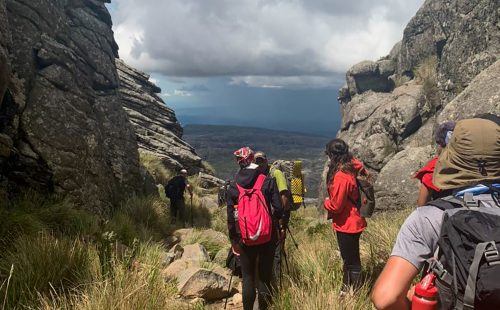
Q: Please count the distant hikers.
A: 1